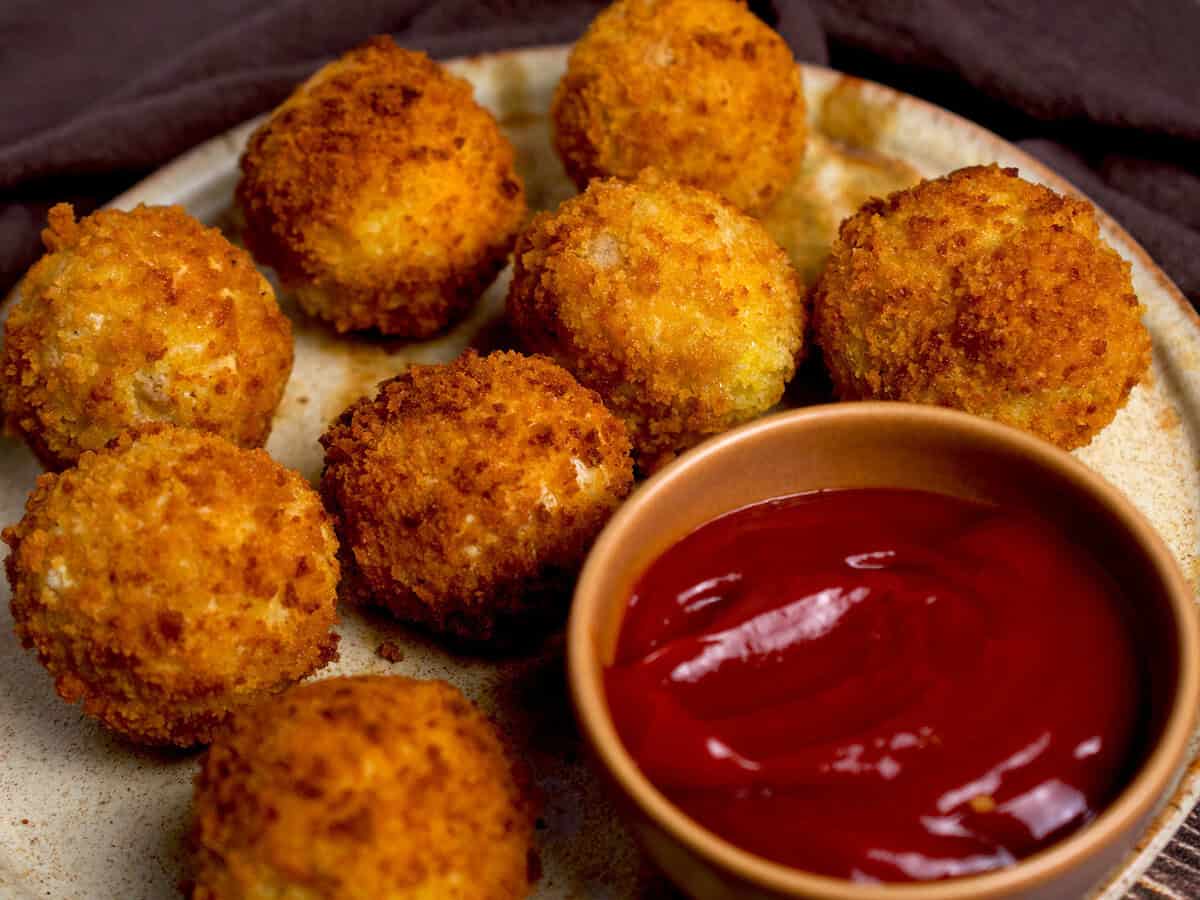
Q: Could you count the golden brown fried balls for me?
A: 8